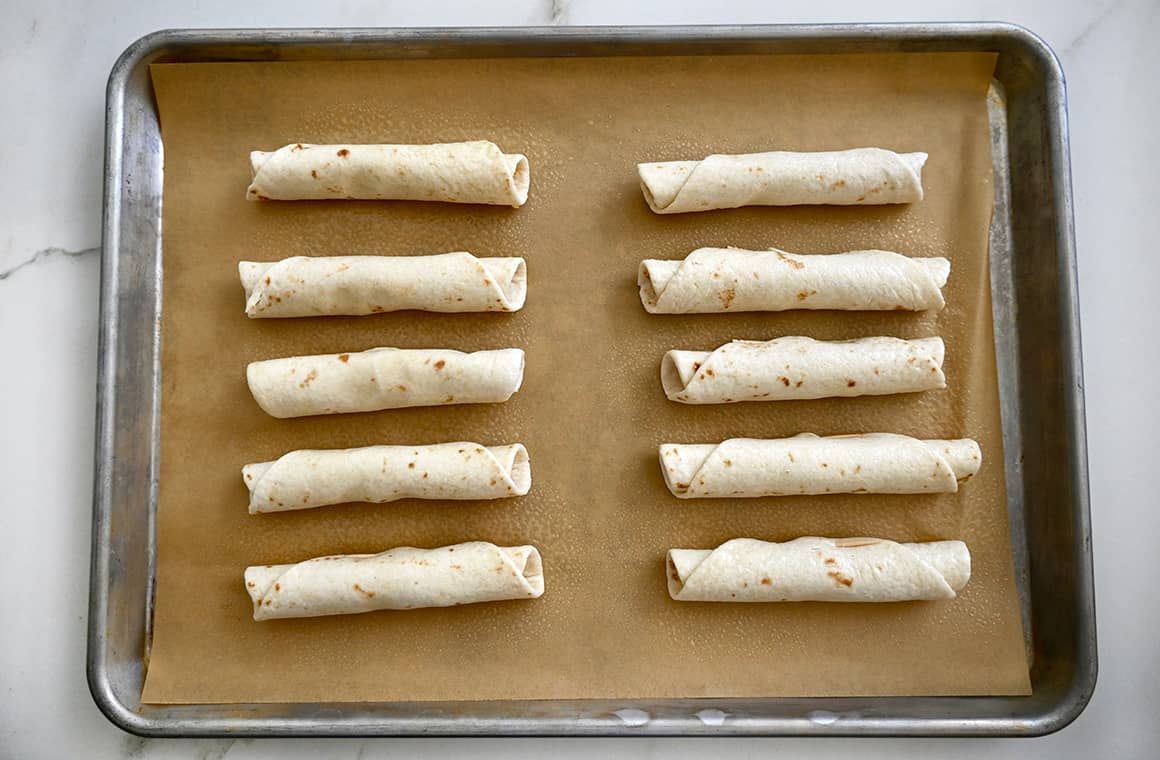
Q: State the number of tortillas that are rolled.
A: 10